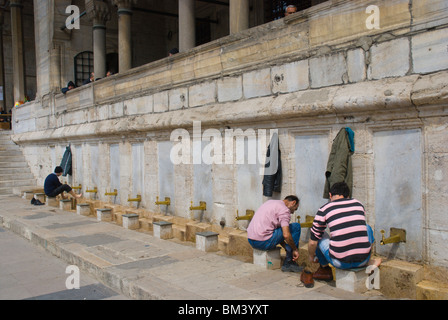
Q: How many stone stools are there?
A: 11